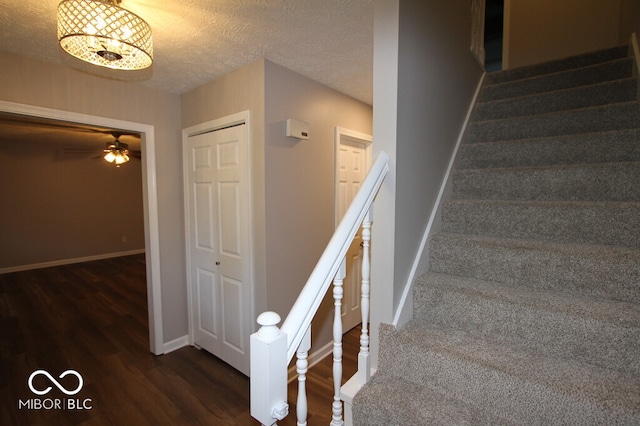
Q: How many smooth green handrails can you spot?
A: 0